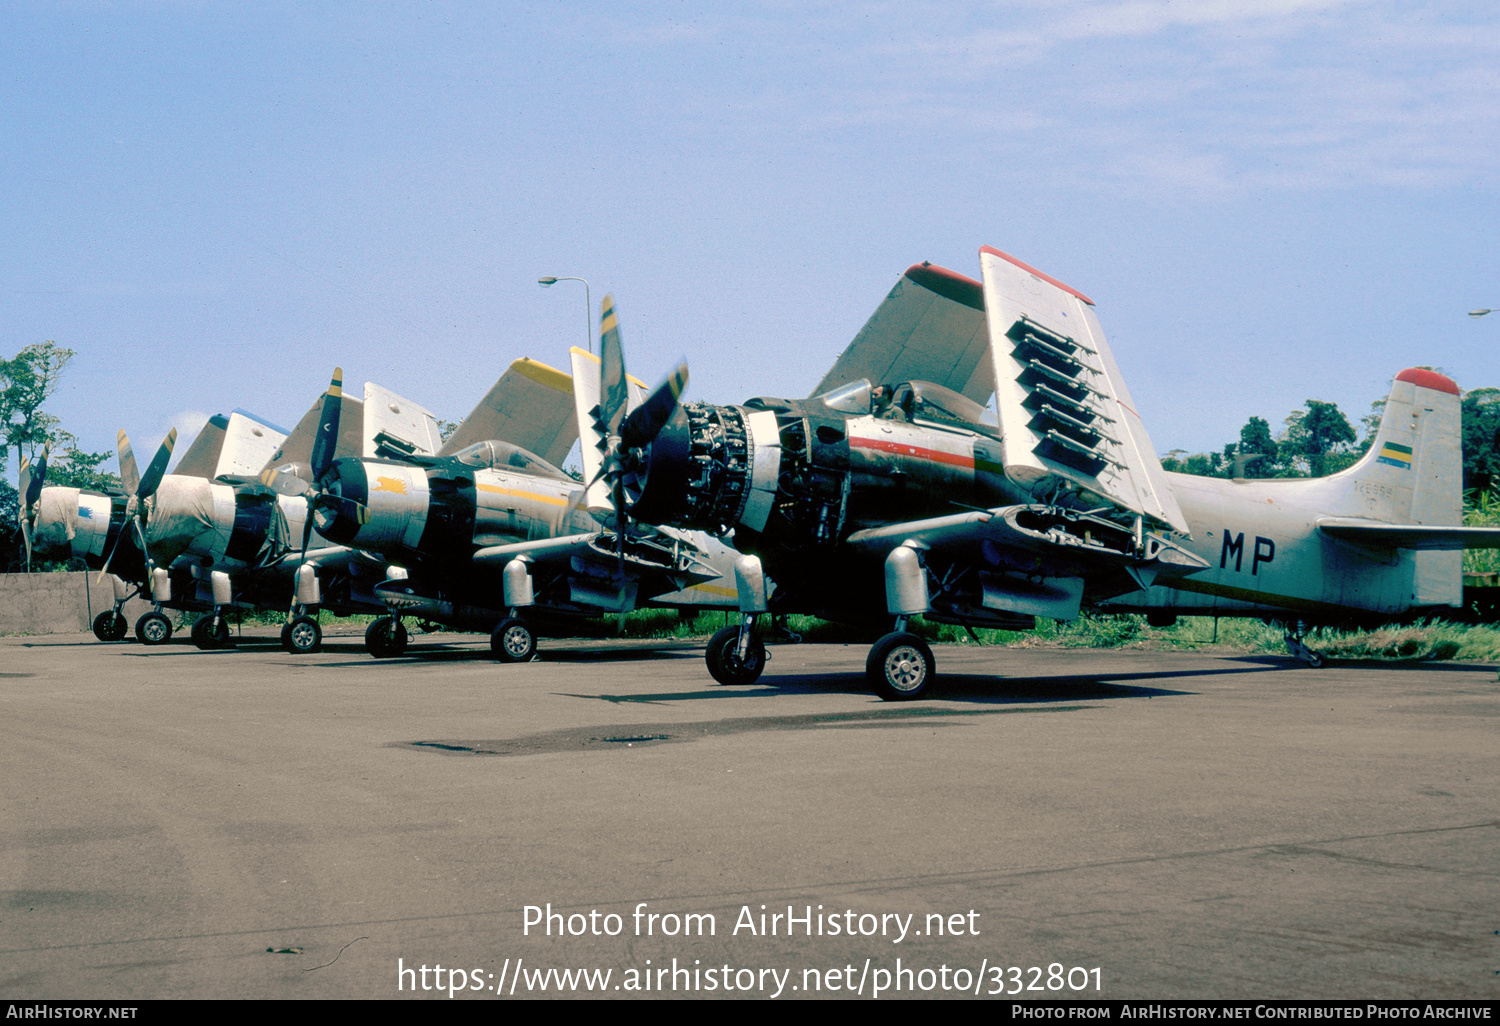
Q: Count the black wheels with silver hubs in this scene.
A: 4